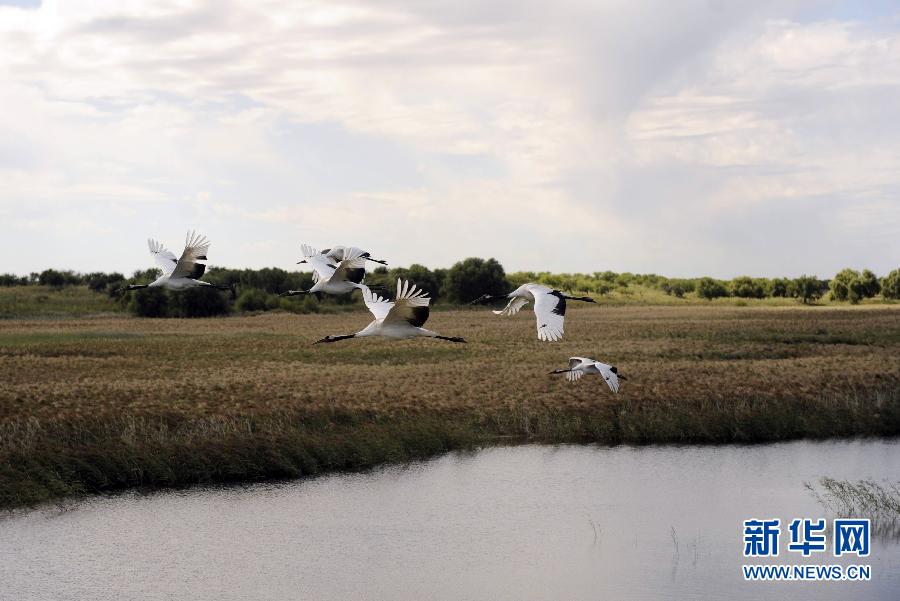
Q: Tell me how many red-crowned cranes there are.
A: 6